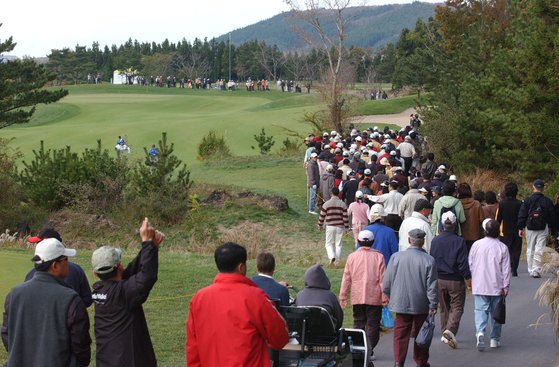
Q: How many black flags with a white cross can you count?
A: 0